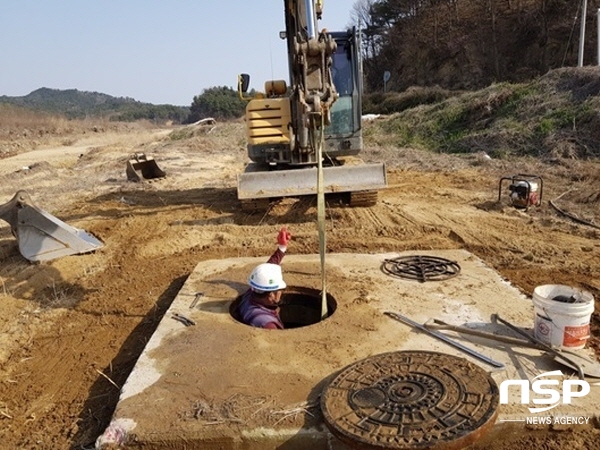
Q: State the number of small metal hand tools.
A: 2